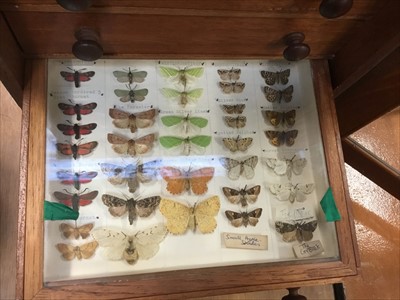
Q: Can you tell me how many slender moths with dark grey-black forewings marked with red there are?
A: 6